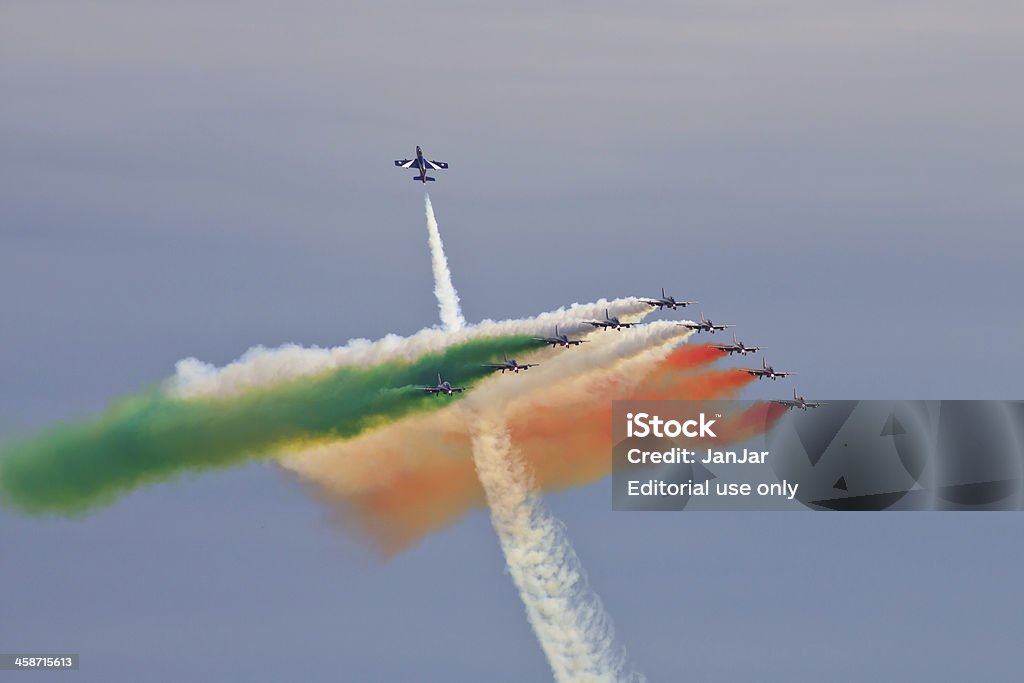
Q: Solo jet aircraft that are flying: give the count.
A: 1